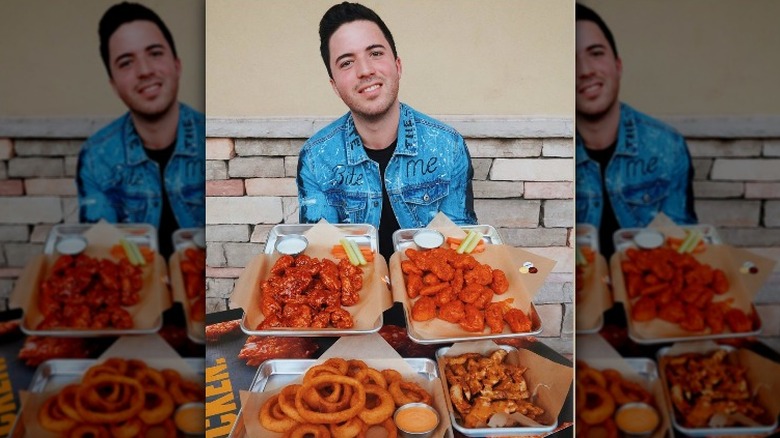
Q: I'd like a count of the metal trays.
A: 4